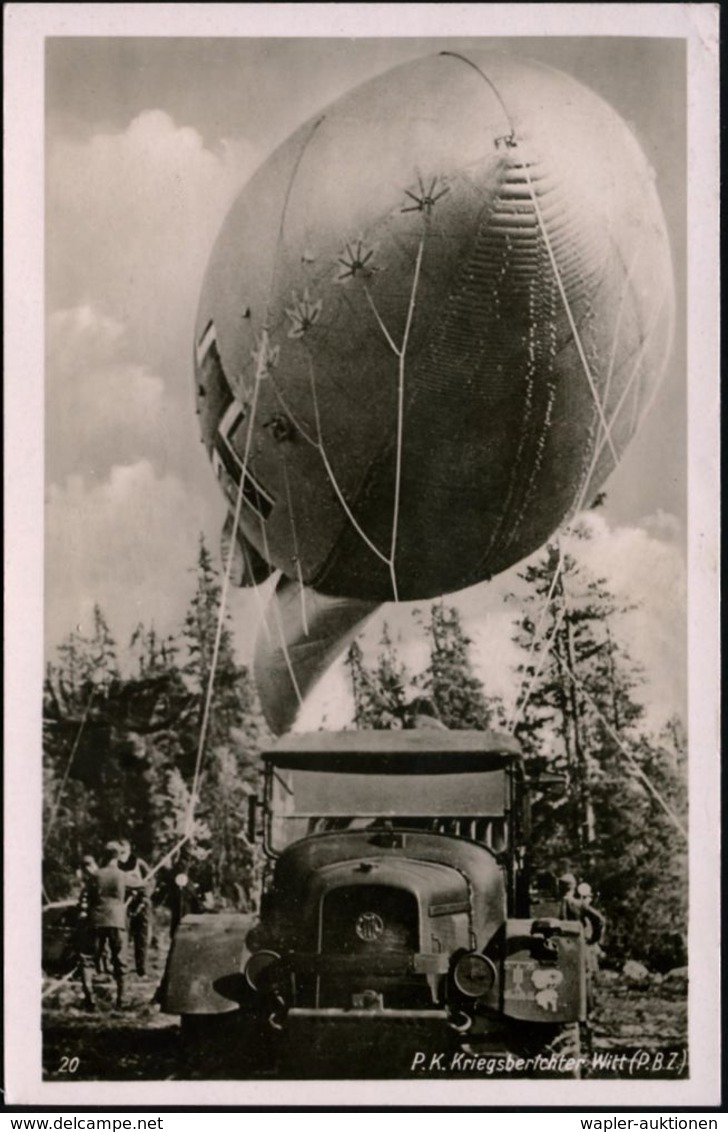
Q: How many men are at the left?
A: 3